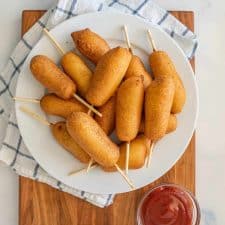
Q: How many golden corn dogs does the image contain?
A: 14